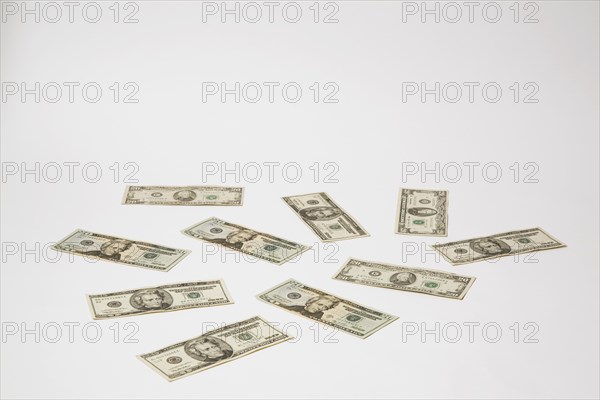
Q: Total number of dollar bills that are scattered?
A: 10